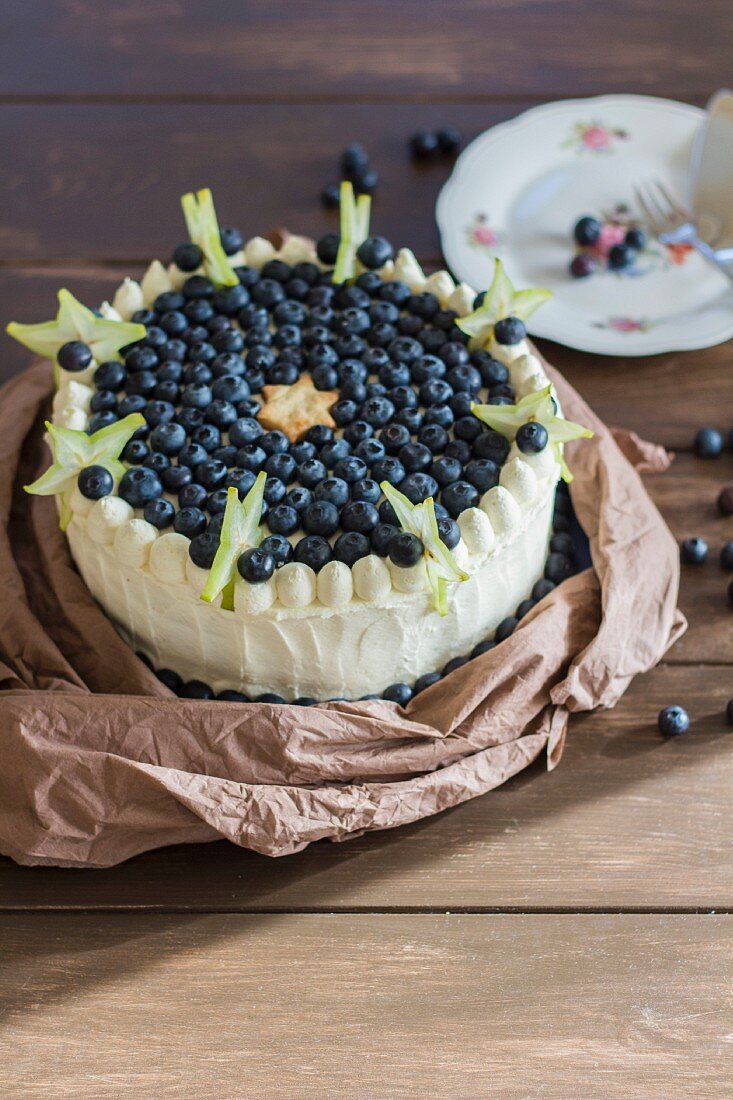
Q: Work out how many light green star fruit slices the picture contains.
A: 8